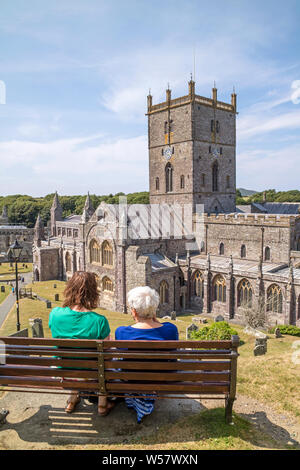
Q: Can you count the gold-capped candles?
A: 0